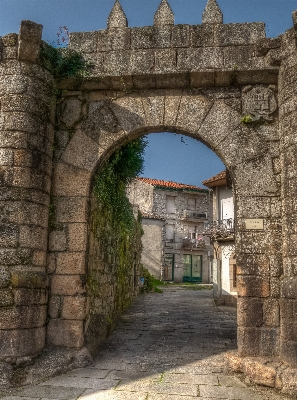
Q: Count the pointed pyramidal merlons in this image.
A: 3